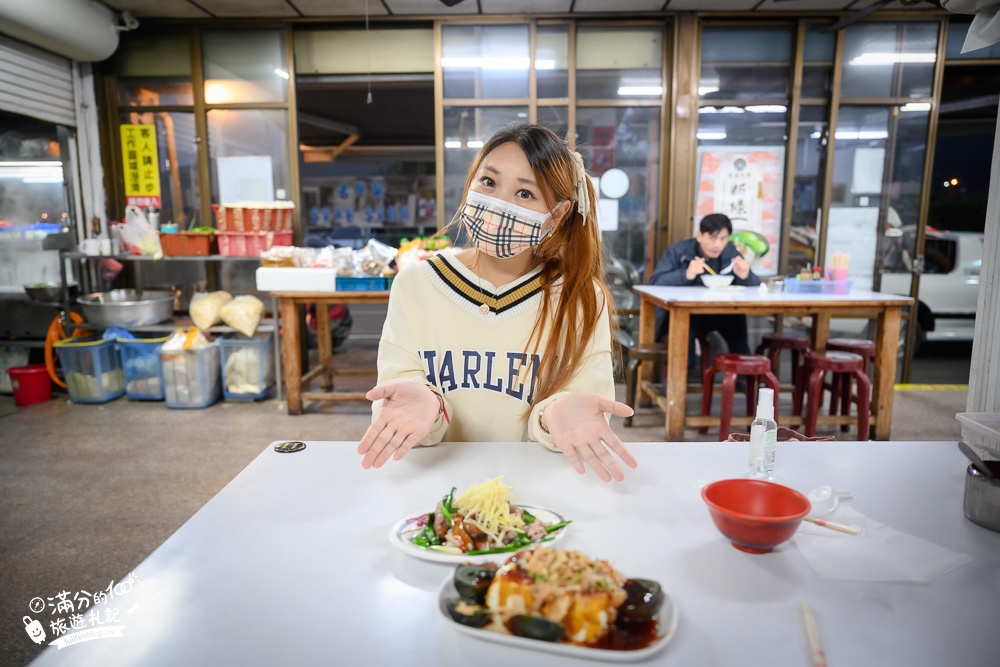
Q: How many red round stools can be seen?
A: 4